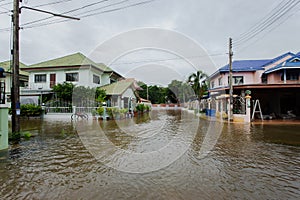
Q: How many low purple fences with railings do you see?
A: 0